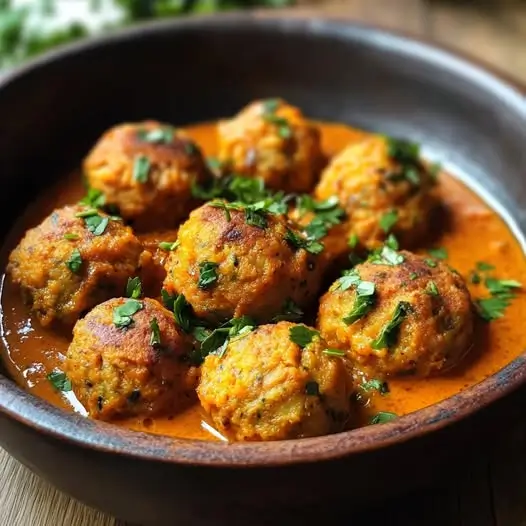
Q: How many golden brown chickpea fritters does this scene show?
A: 8